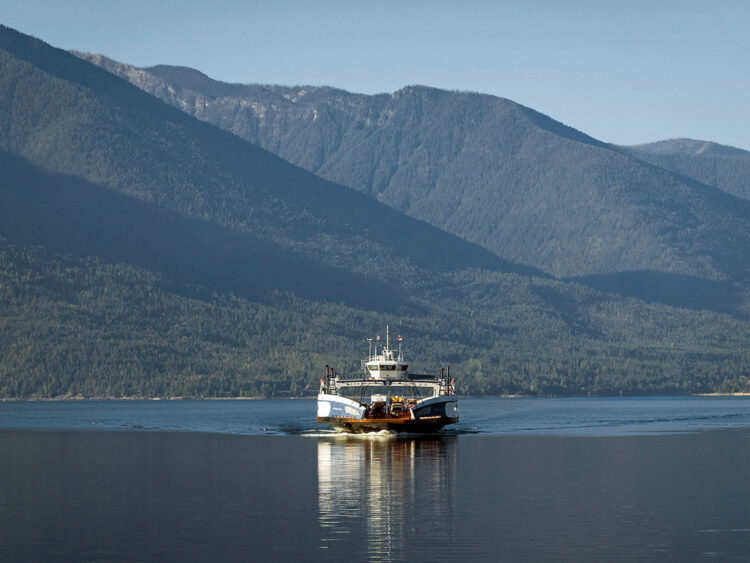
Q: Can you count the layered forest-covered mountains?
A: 3